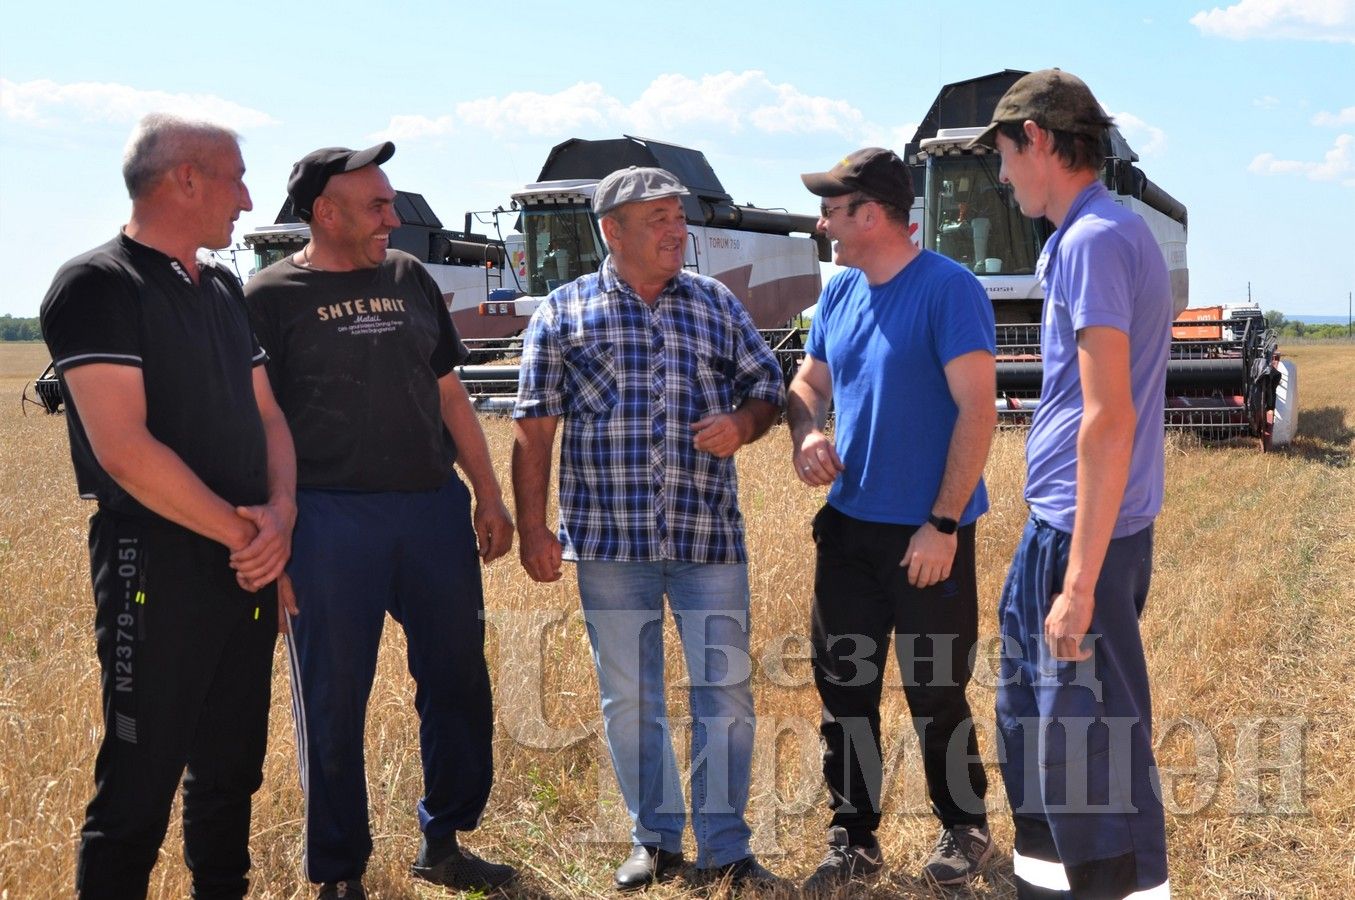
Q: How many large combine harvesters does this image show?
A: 3